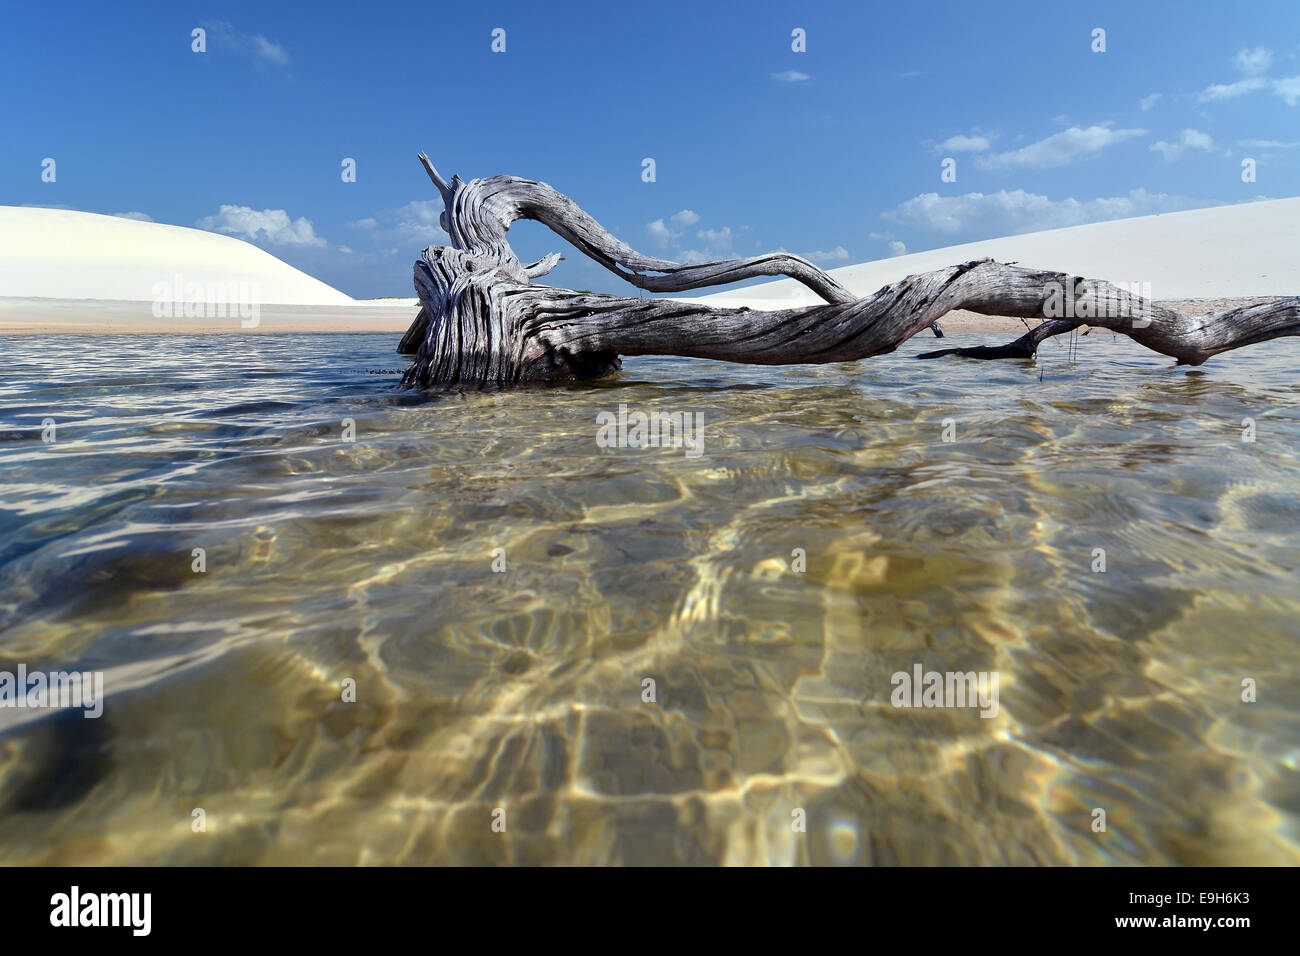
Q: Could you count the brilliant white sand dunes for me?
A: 2